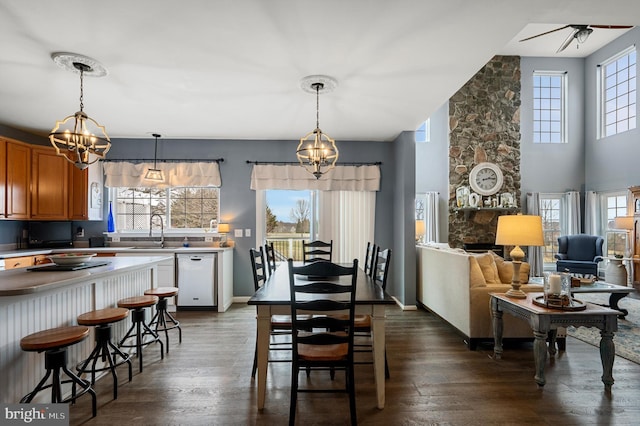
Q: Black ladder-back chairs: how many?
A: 6